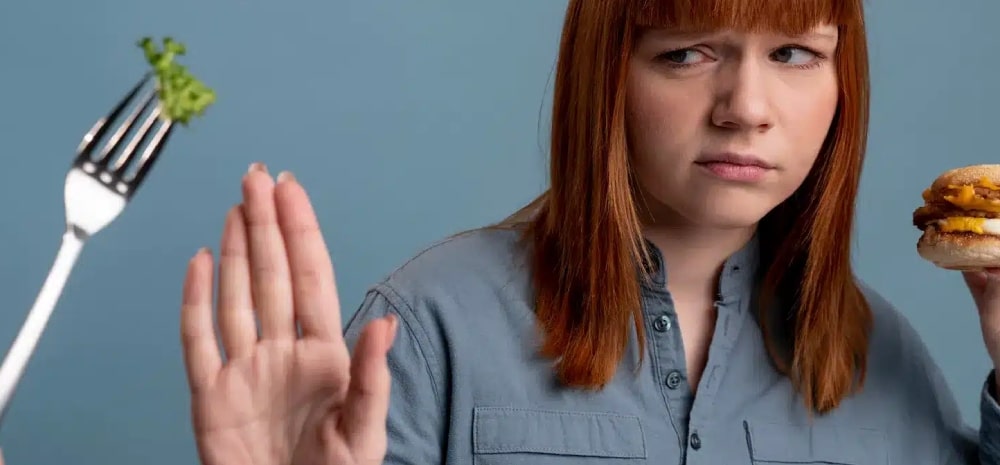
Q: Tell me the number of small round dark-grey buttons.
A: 3